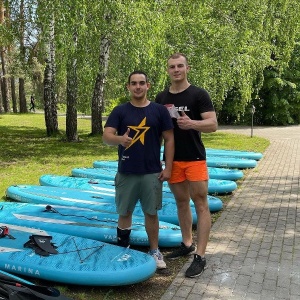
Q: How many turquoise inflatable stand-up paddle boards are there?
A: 8